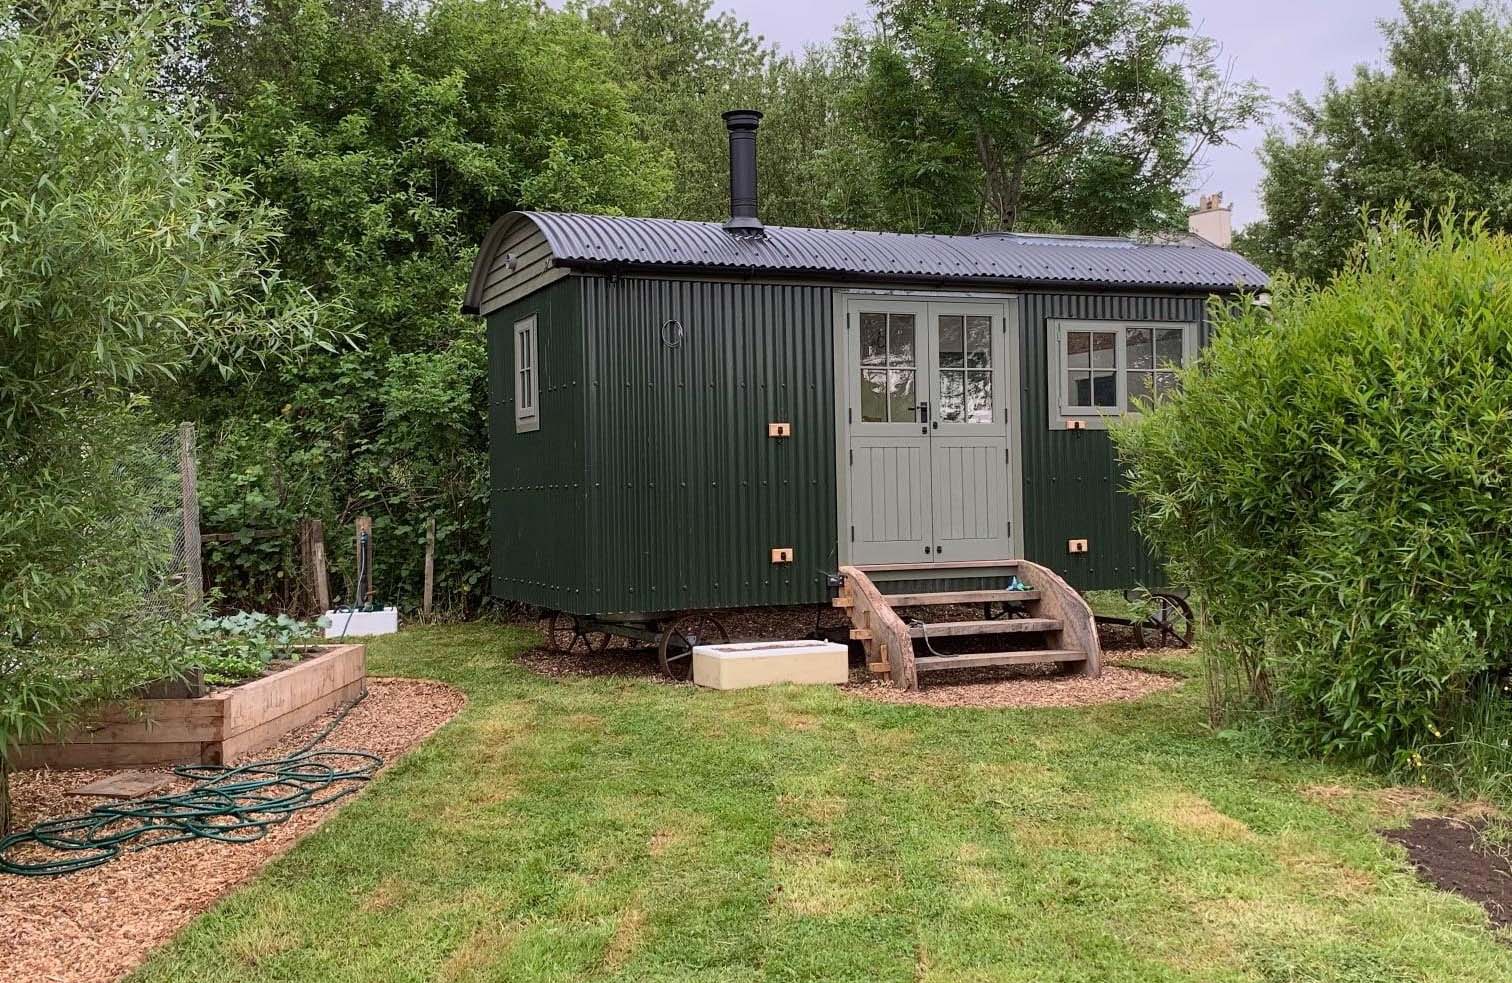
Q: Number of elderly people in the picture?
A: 0